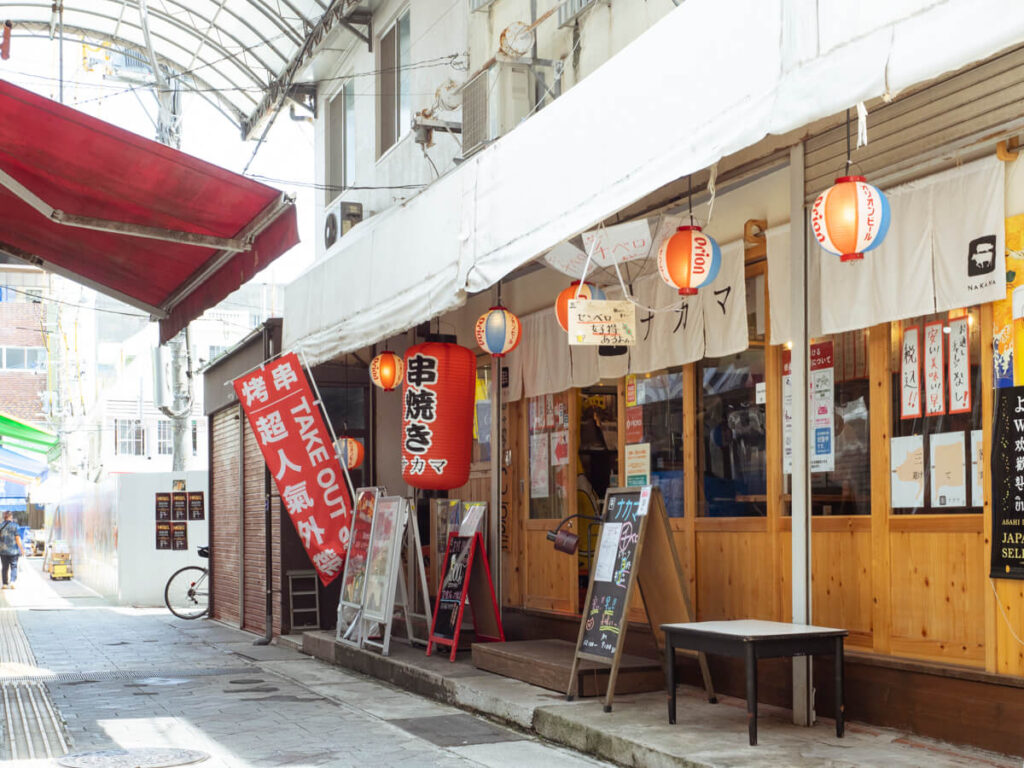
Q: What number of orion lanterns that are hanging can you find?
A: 6